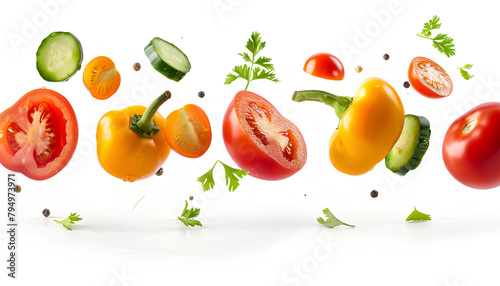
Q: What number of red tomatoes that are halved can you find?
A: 4